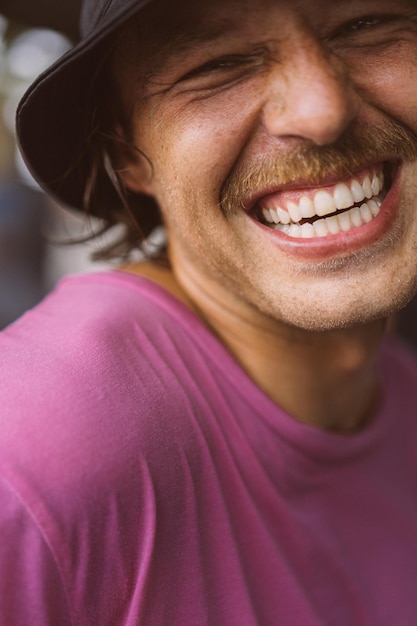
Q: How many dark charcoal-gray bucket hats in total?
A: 1